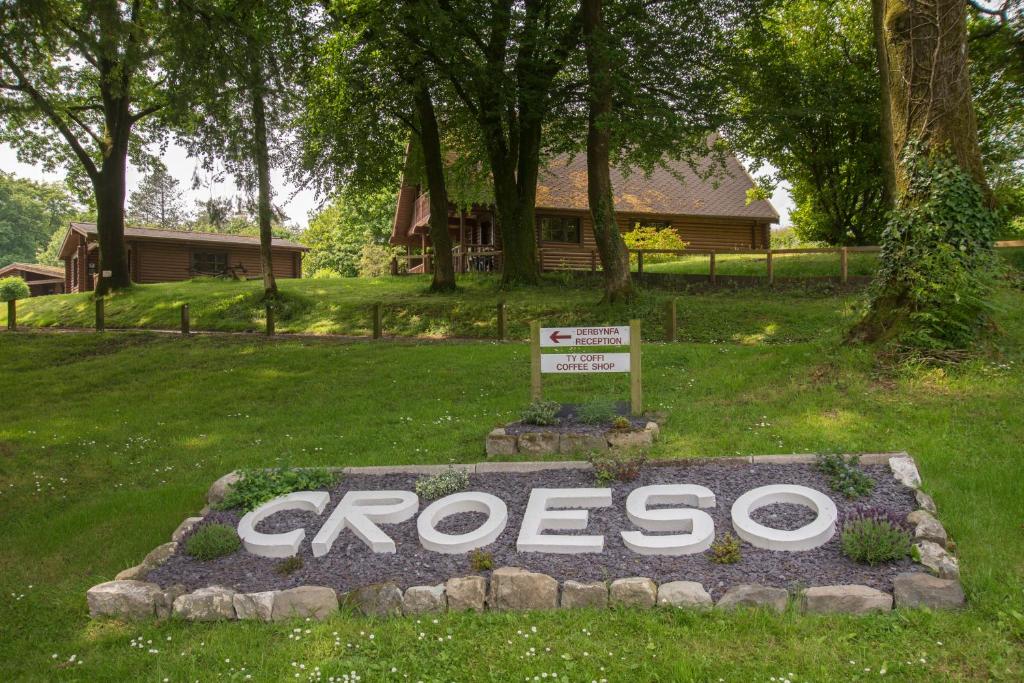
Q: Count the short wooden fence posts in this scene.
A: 7